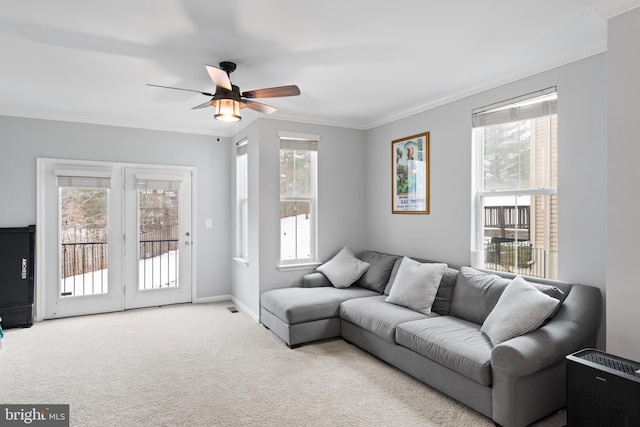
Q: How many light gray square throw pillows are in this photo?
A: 3